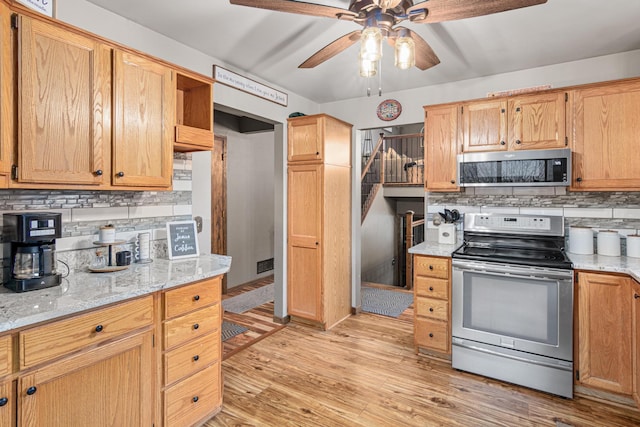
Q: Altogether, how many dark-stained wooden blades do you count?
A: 4